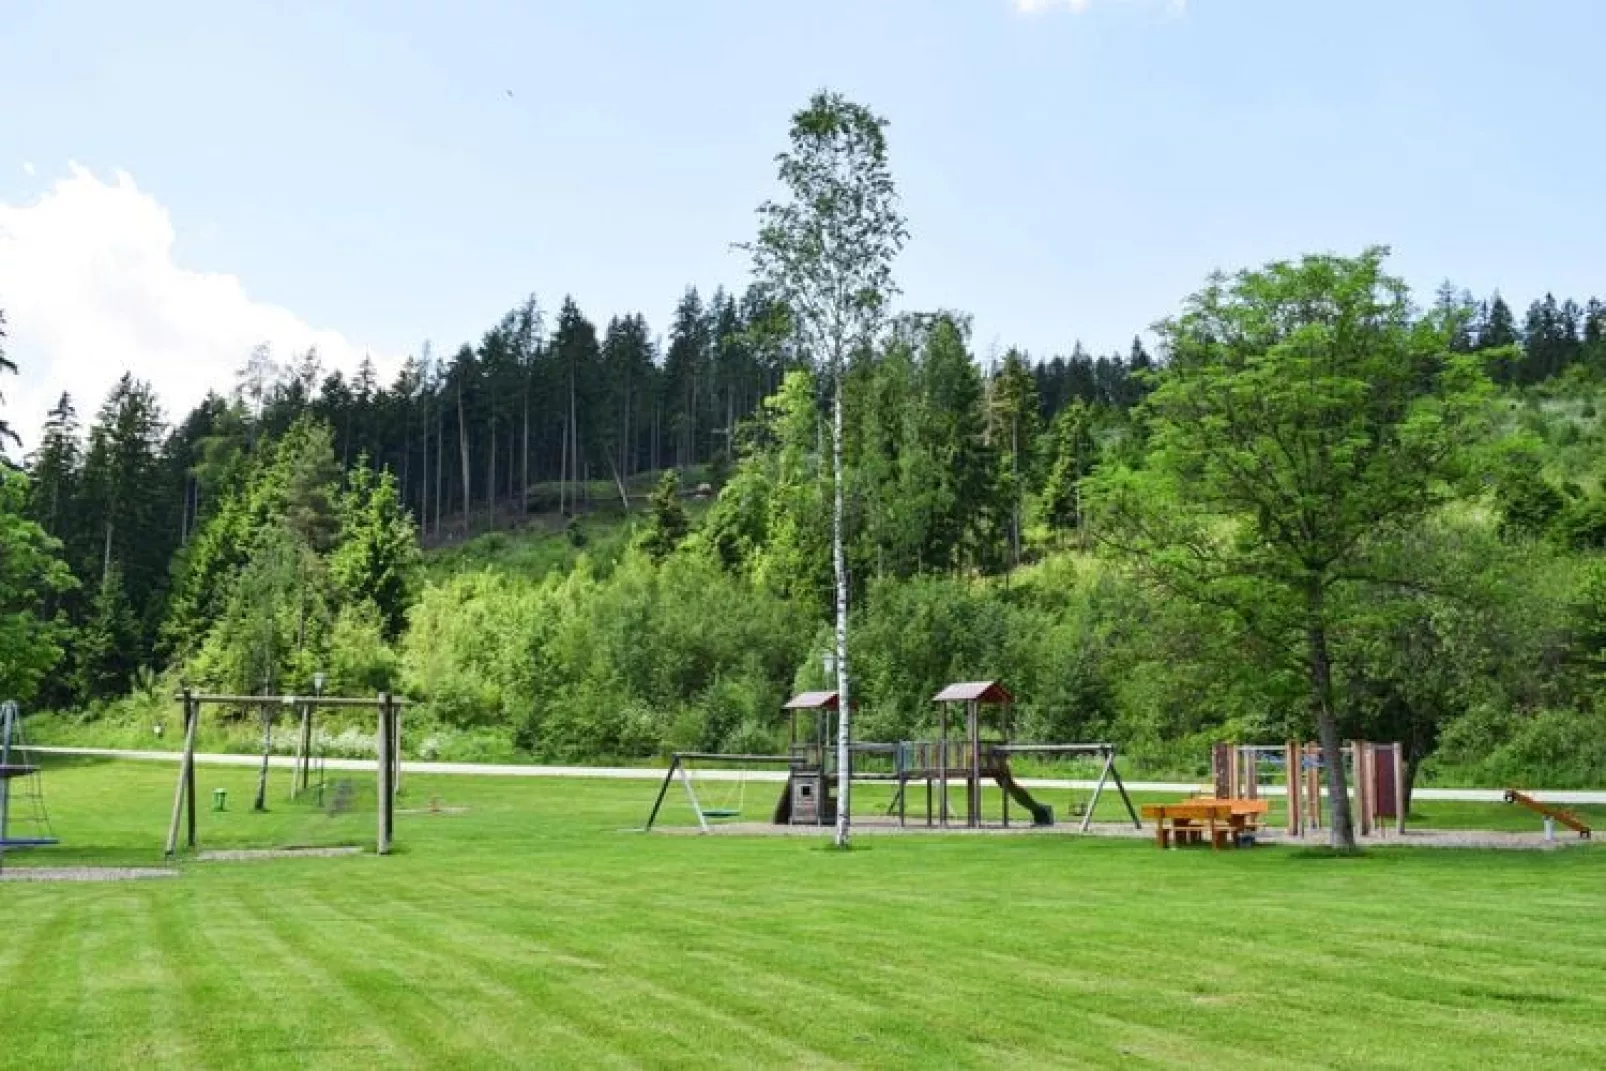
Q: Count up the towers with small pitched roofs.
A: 2